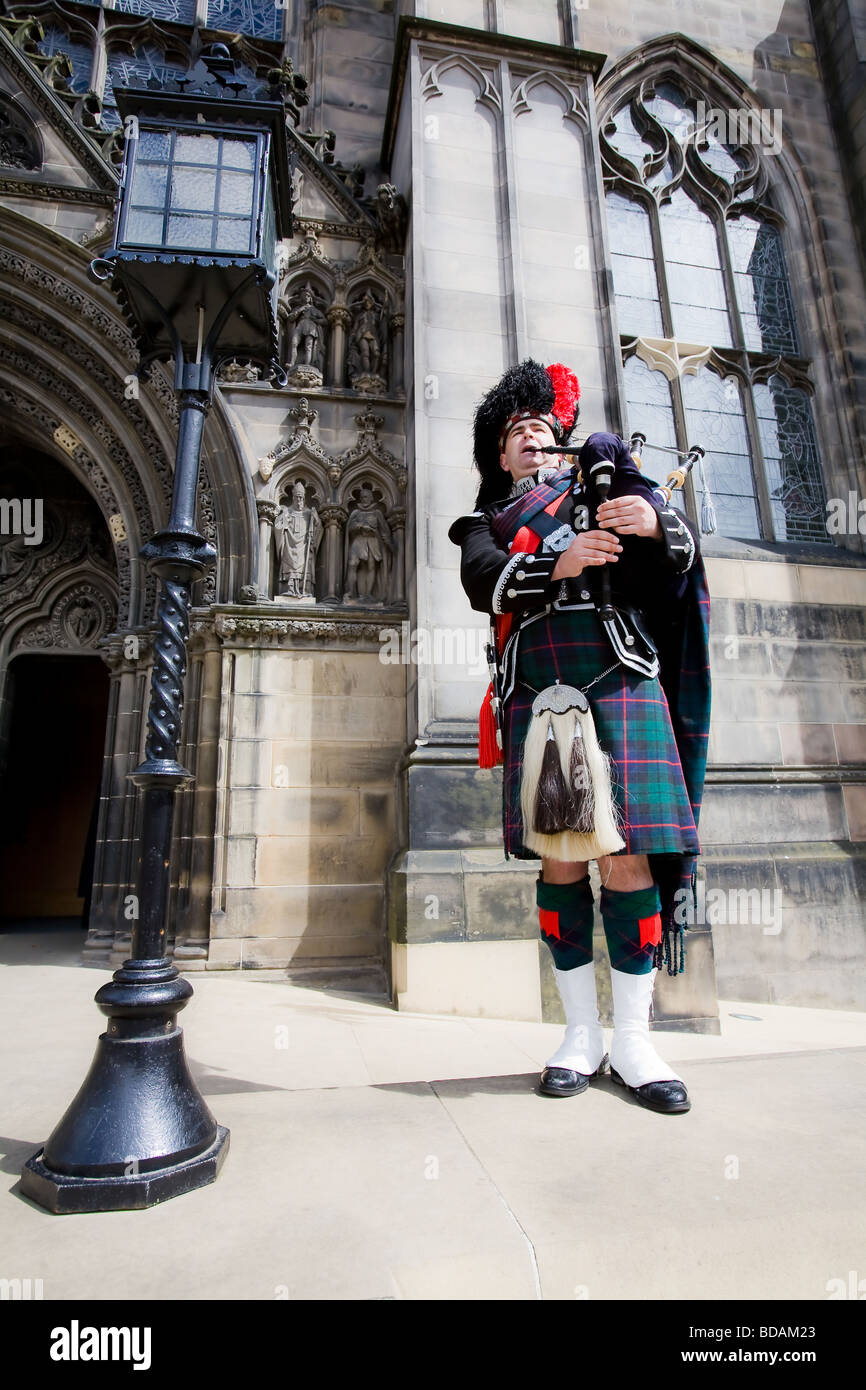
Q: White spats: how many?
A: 2